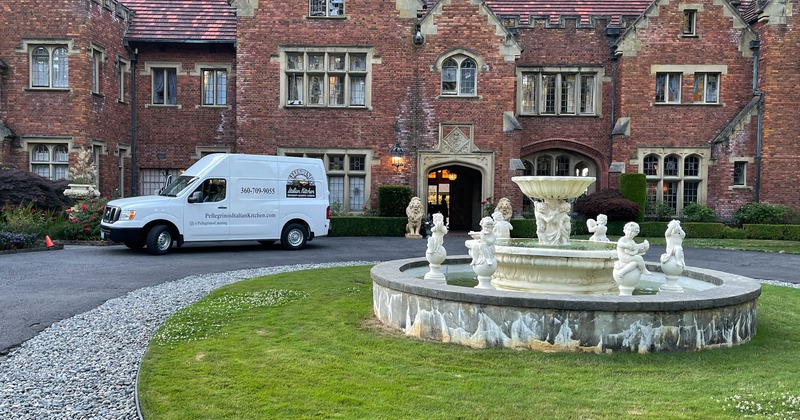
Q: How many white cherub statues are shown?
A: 6